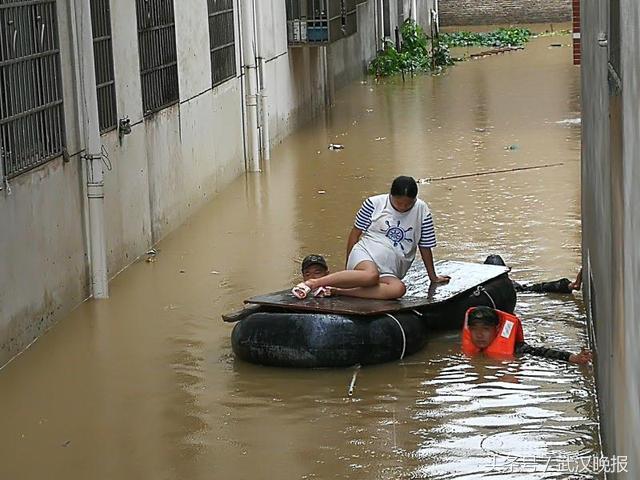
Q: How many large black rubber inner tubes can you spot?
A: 2